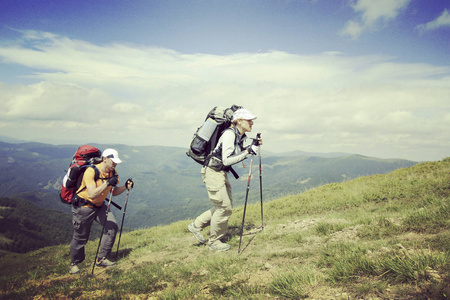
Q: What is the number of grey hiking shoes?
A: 4